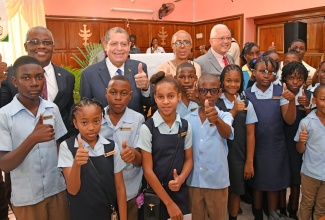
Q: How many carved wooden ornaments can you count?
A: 2